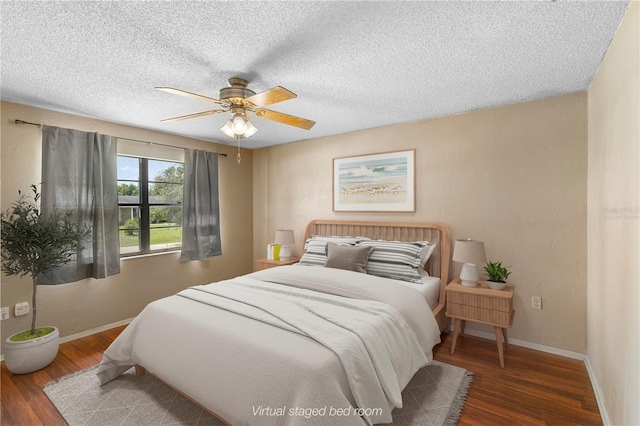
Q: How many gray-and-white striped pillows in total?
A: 2